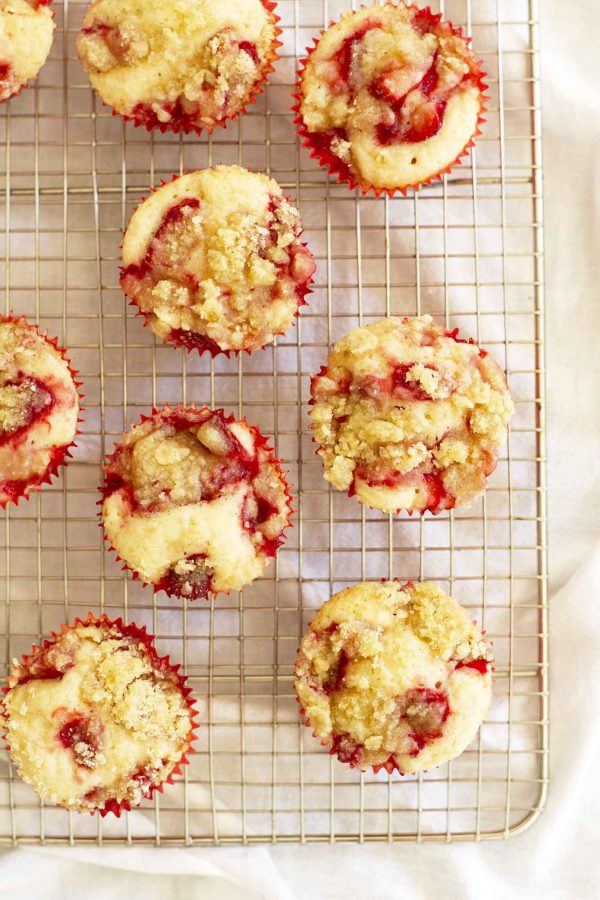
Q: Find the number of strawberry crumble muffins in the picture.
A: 9